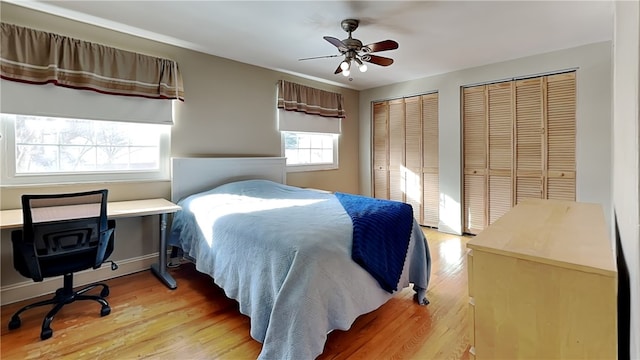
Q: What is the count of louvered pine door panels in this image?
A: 8